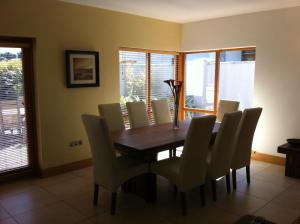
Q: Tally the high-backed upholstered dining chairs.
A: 8